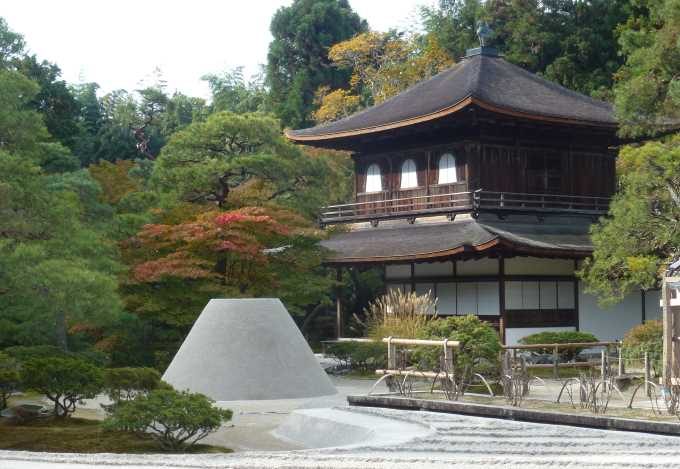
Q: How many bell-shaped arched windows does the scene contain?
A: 3